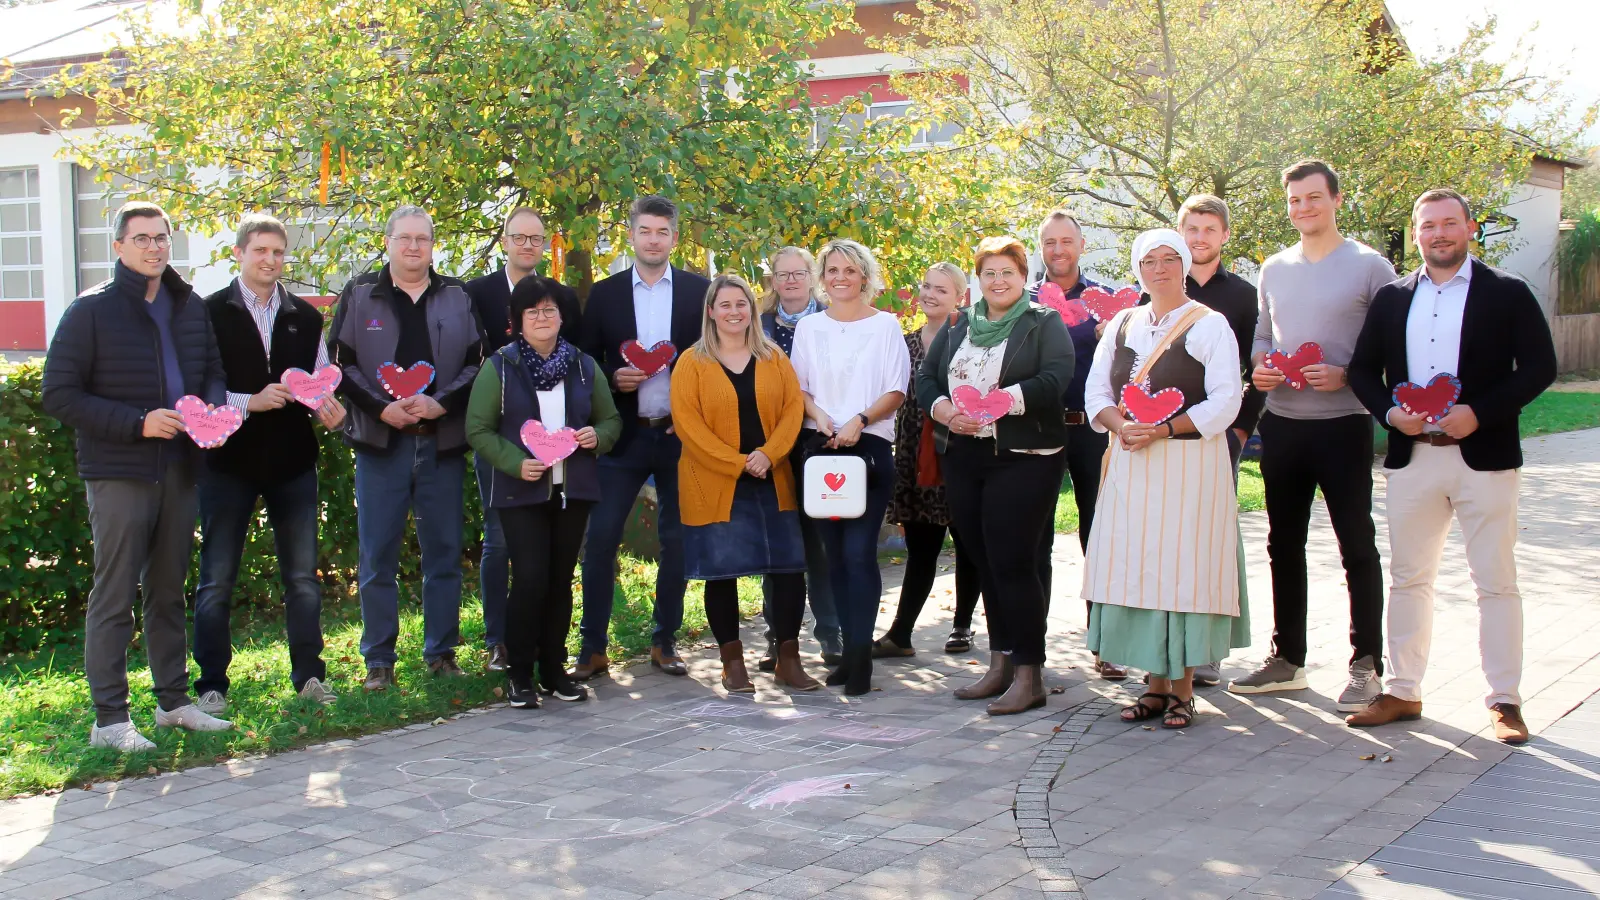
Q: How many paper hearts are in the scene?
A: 11